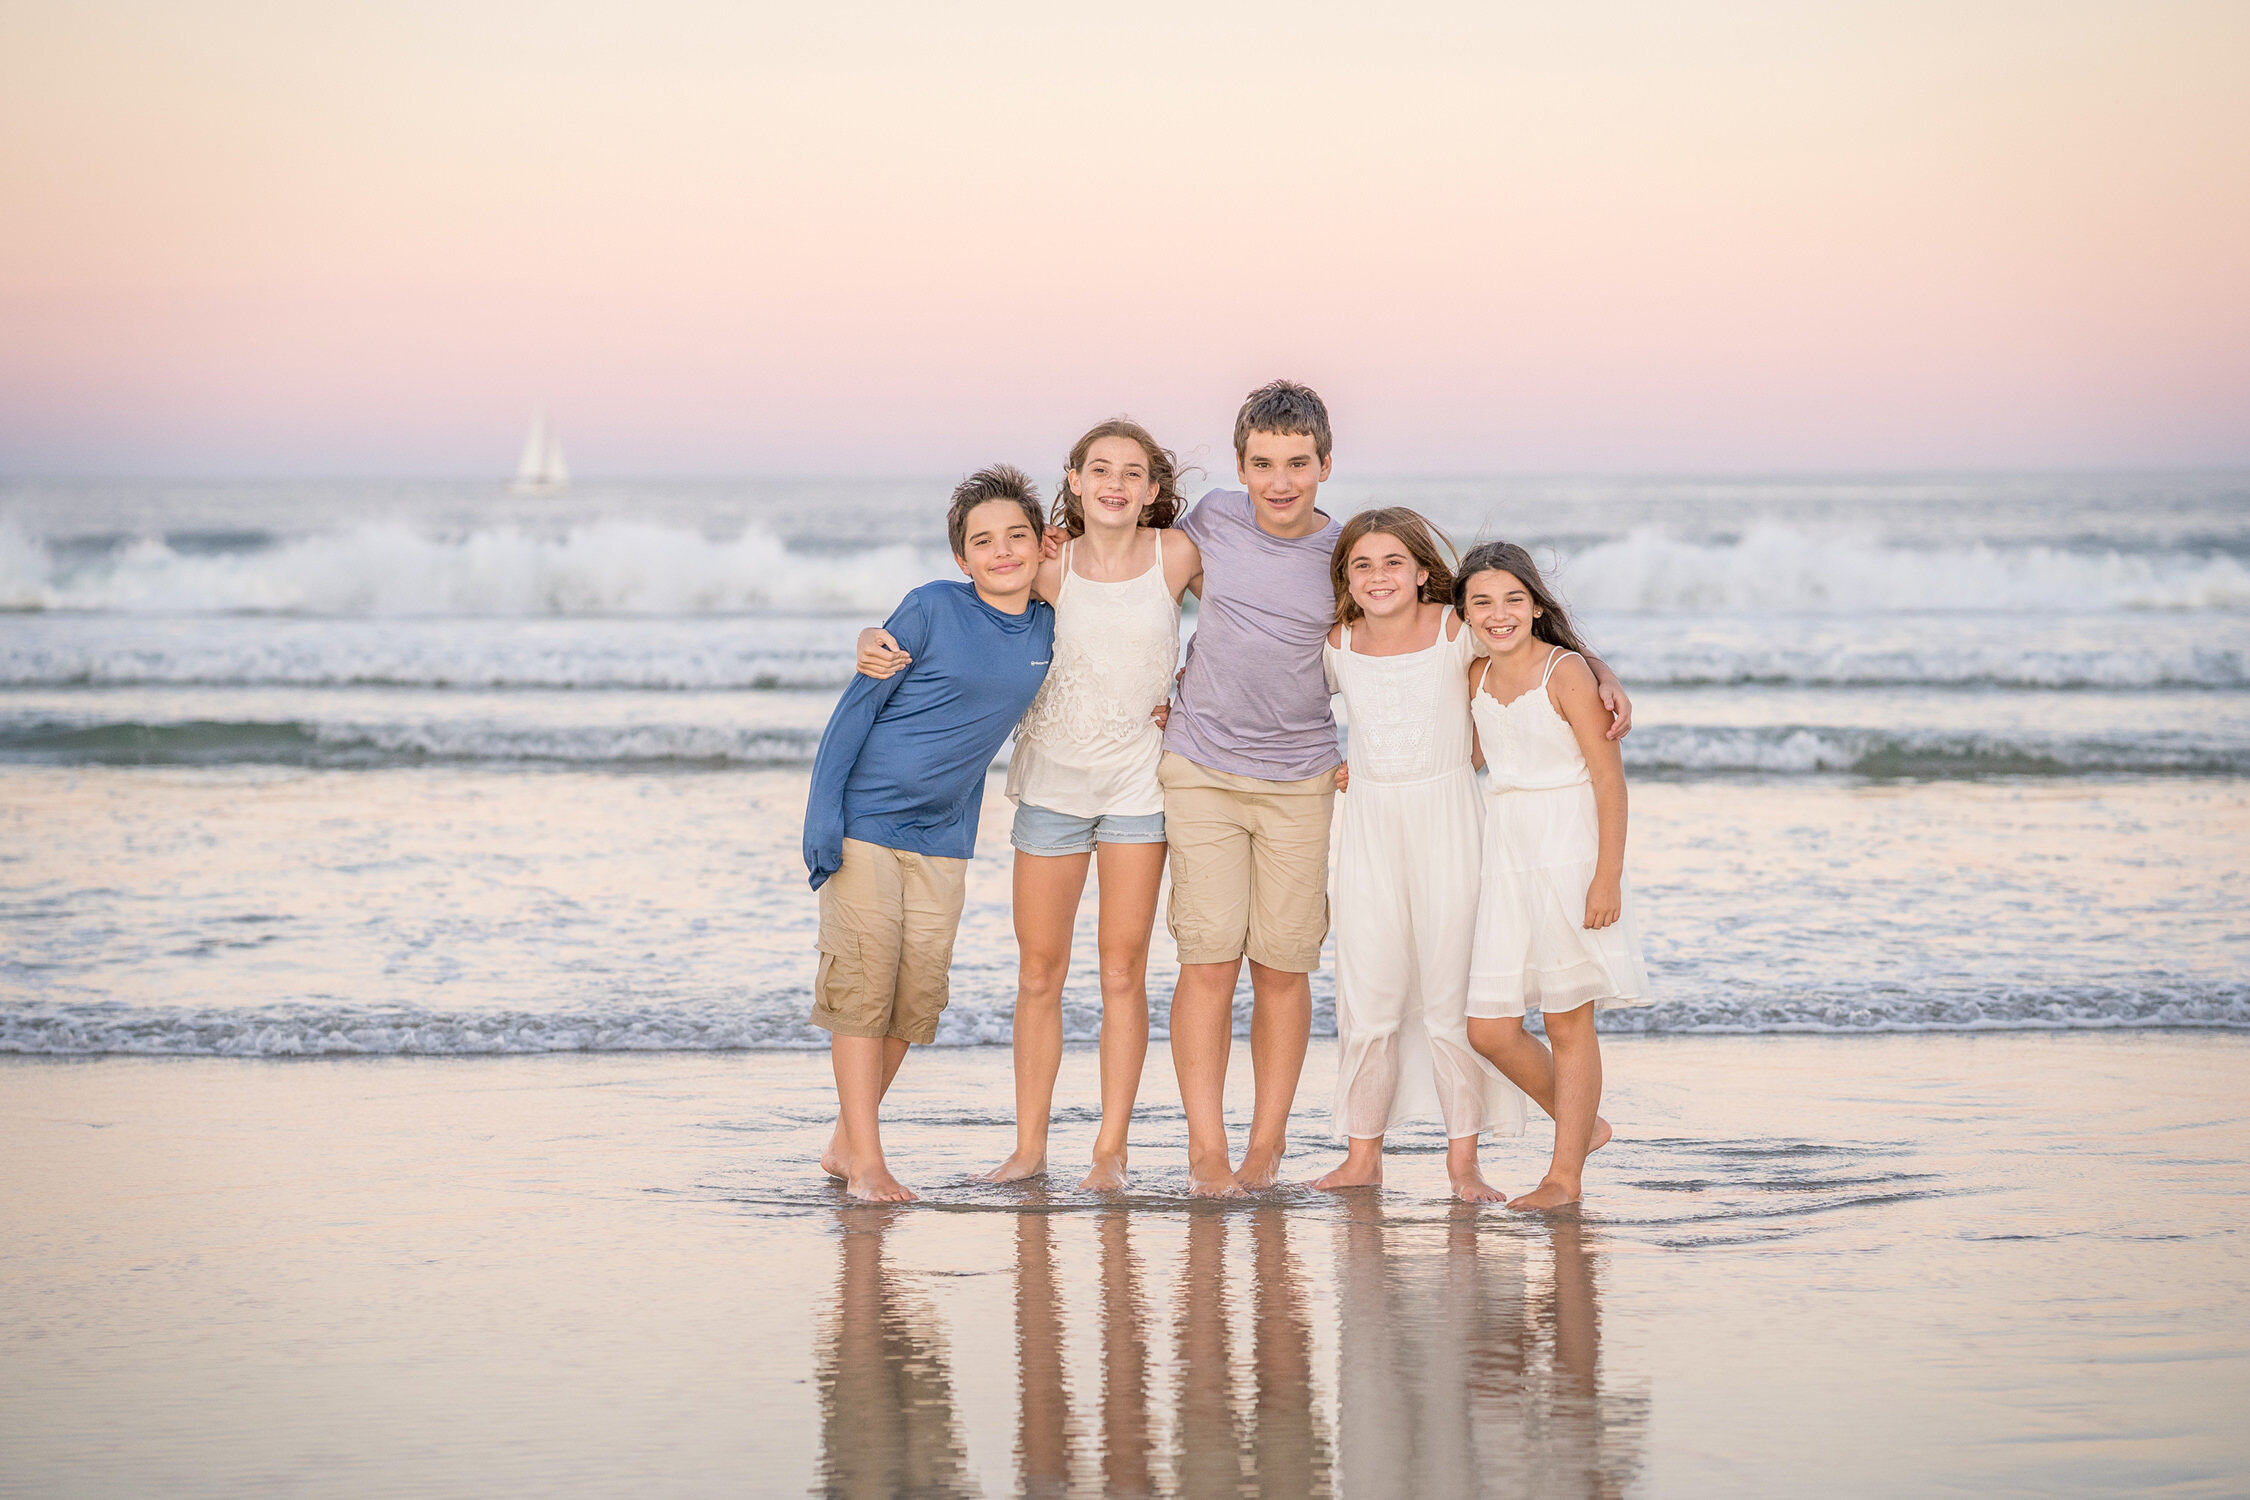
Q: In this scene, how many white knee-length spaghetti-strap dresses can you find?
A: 1